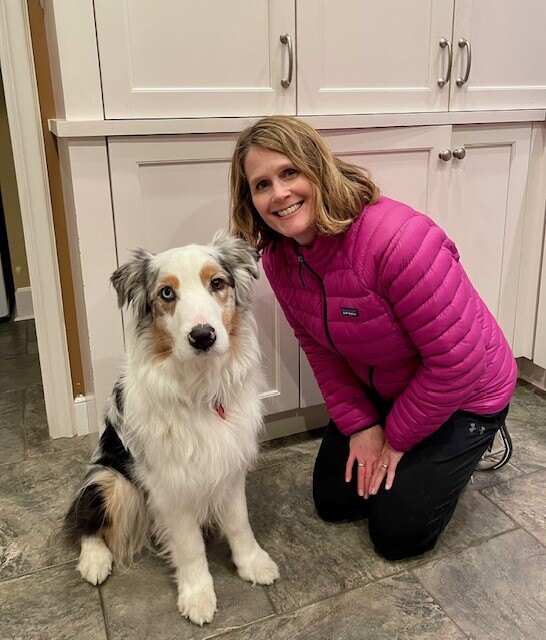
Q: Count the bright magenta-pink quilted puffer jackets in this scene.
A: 1